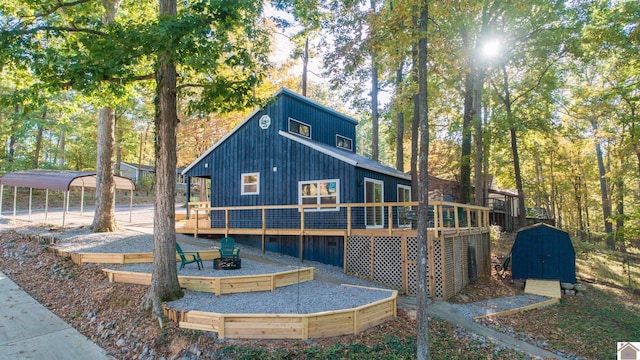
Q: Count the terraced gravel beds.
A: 3